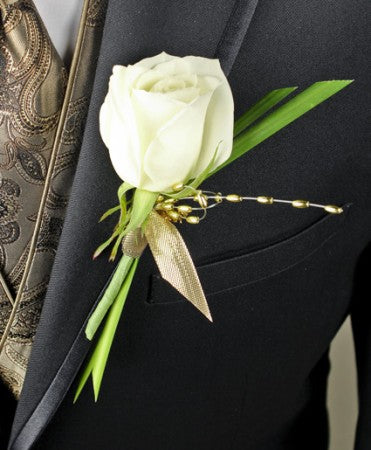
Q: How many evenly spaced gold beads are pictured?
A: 4